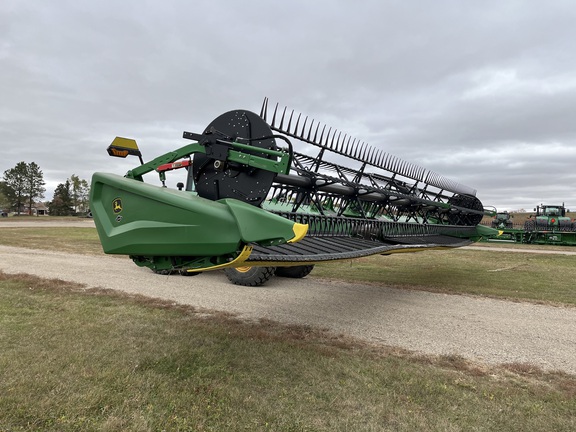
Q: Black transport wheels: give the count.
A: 2